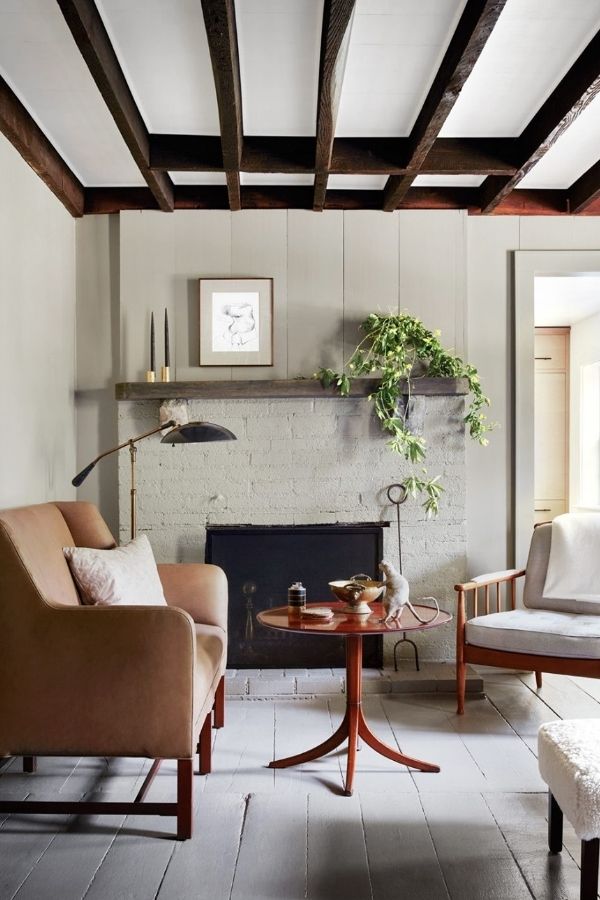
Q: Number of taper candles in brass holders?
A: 2